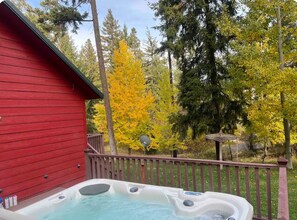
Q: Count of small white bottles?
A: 3